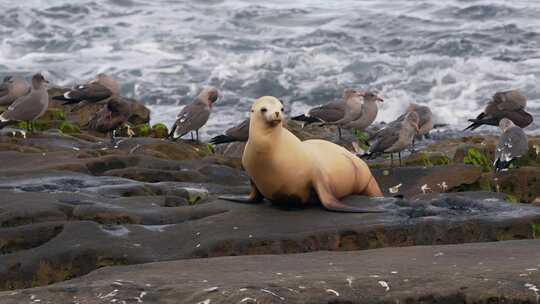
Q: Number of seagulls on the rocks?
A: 12